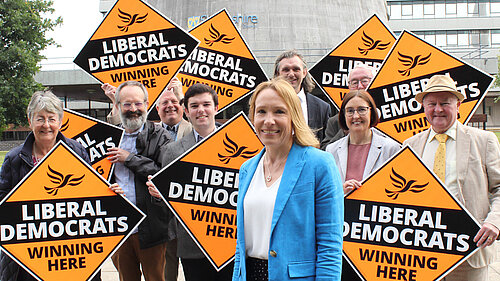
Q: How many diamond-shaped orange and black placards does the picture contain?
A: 8